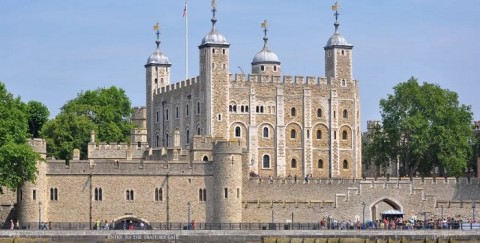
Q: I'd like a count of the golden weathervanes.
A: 4